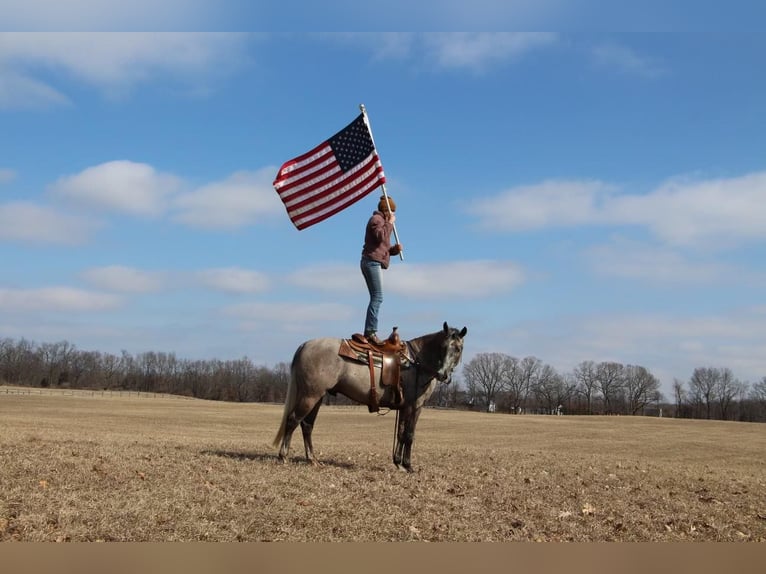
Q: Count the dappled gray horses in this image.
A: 1